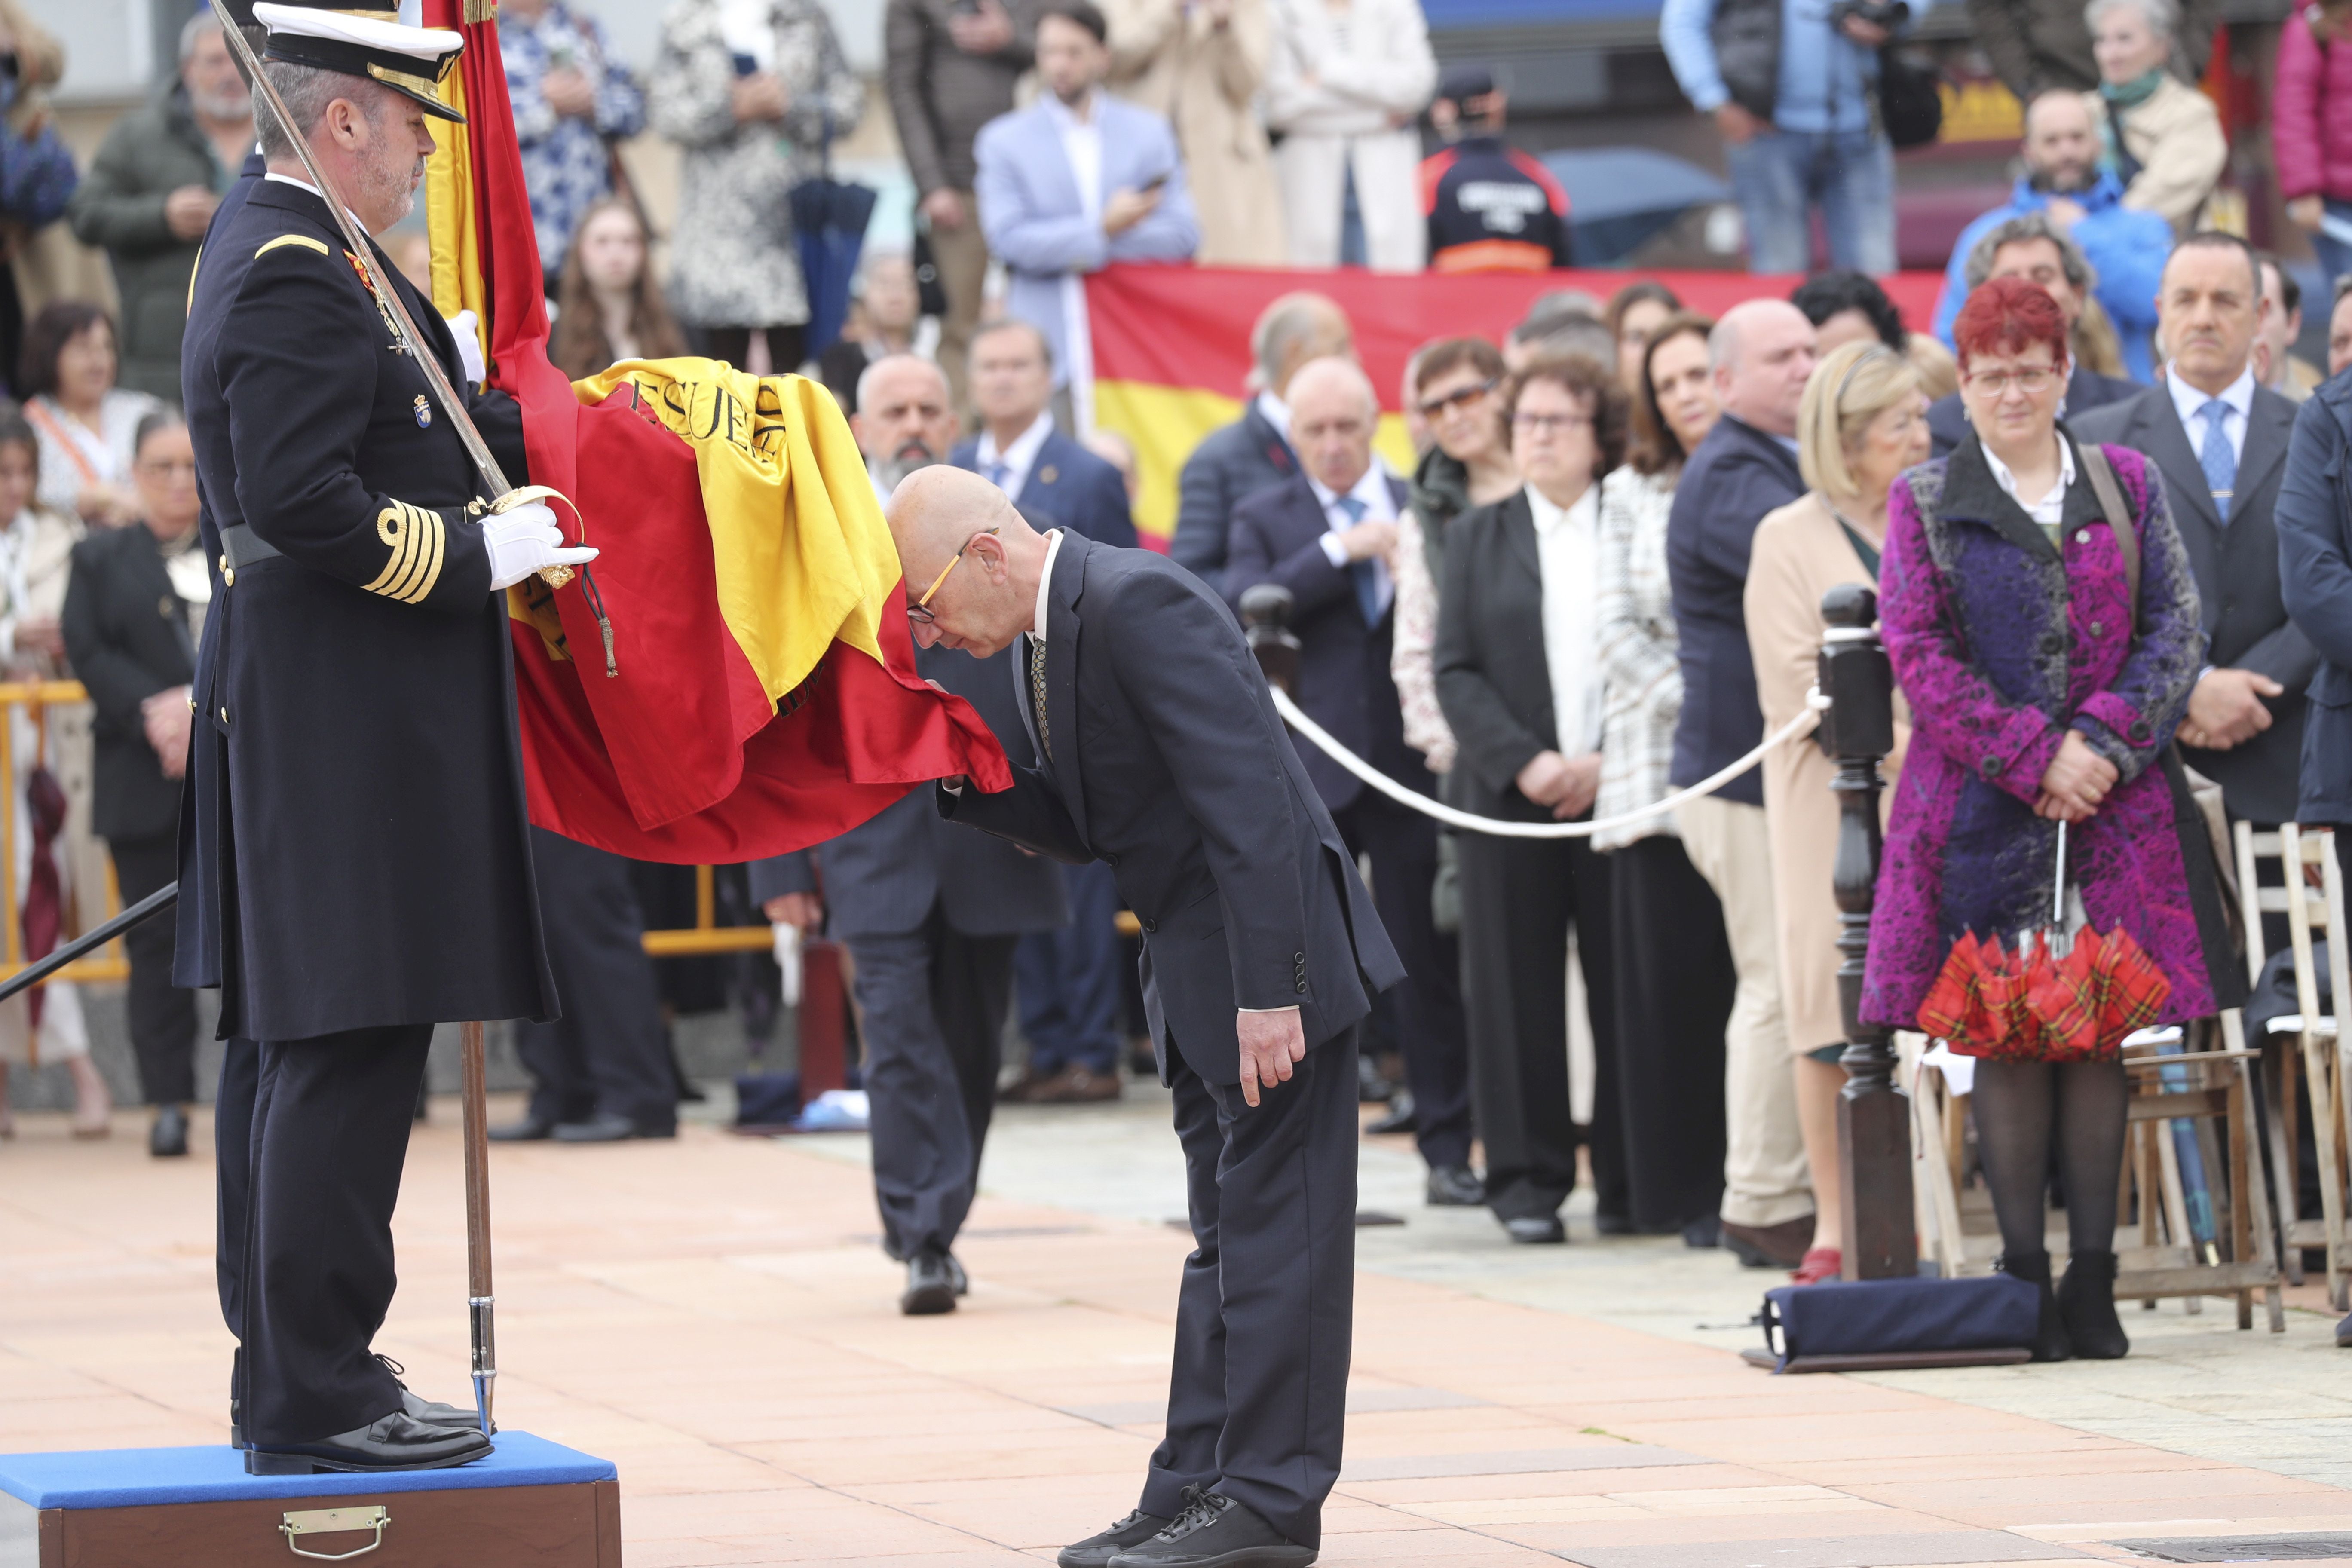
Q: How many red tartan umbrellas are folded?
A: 1